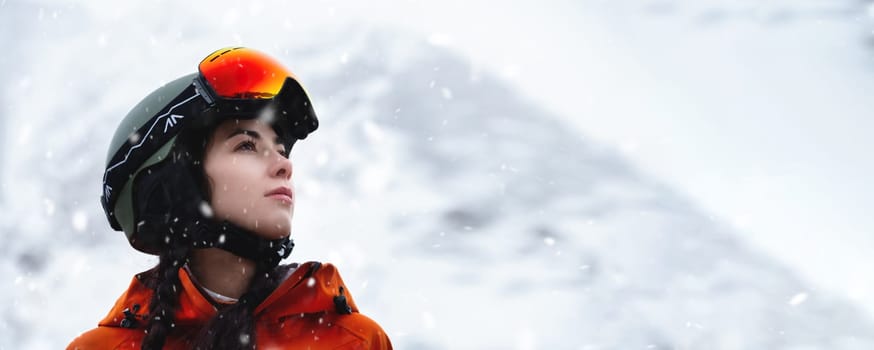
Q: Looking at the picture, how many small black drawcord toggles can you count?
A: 2